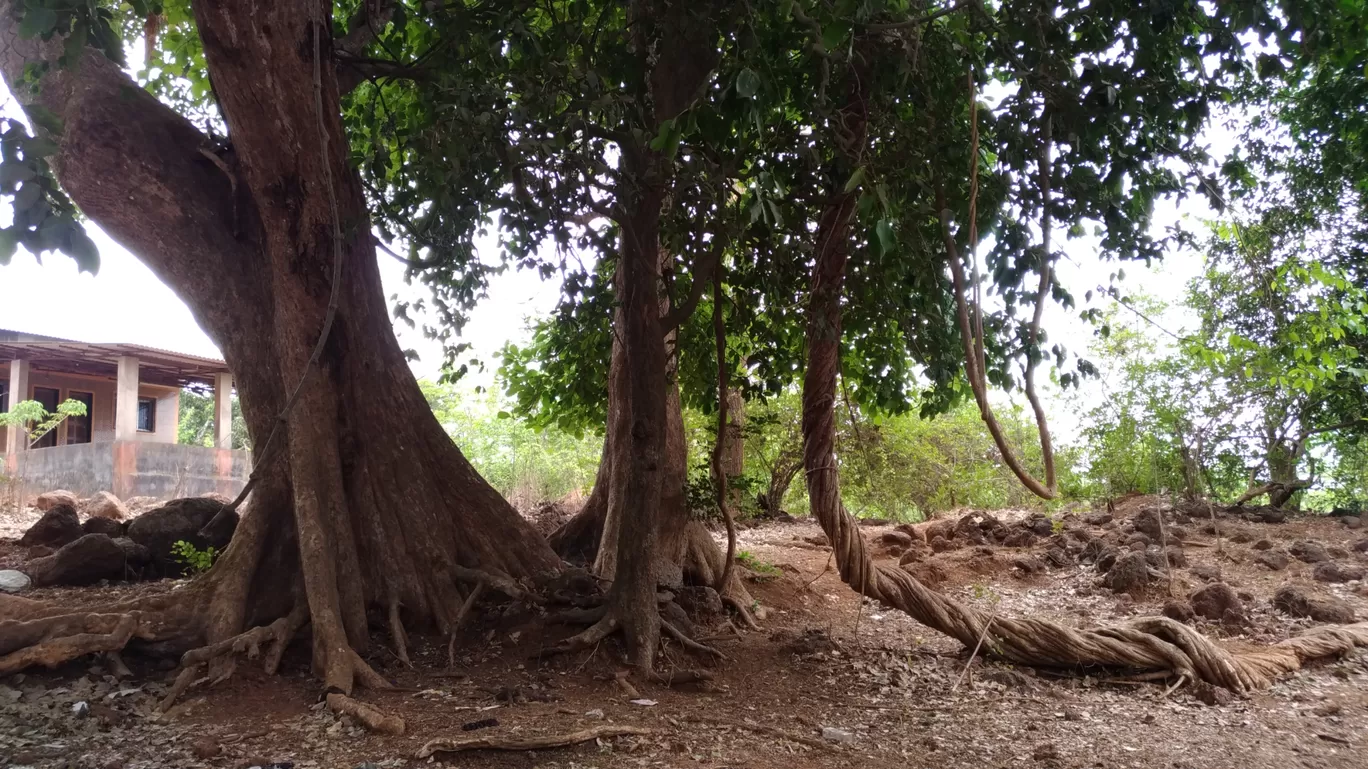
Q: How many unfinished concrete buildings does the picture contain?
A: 1